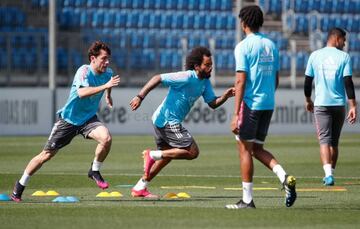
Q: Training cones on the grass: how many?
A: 9